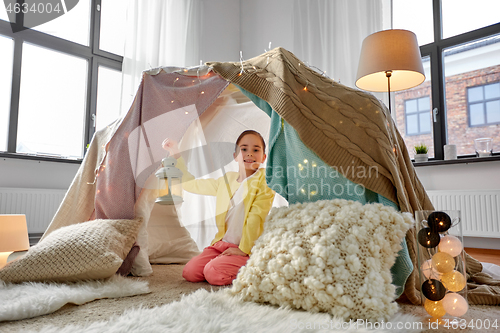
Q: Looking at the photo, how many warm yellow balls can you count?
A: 3